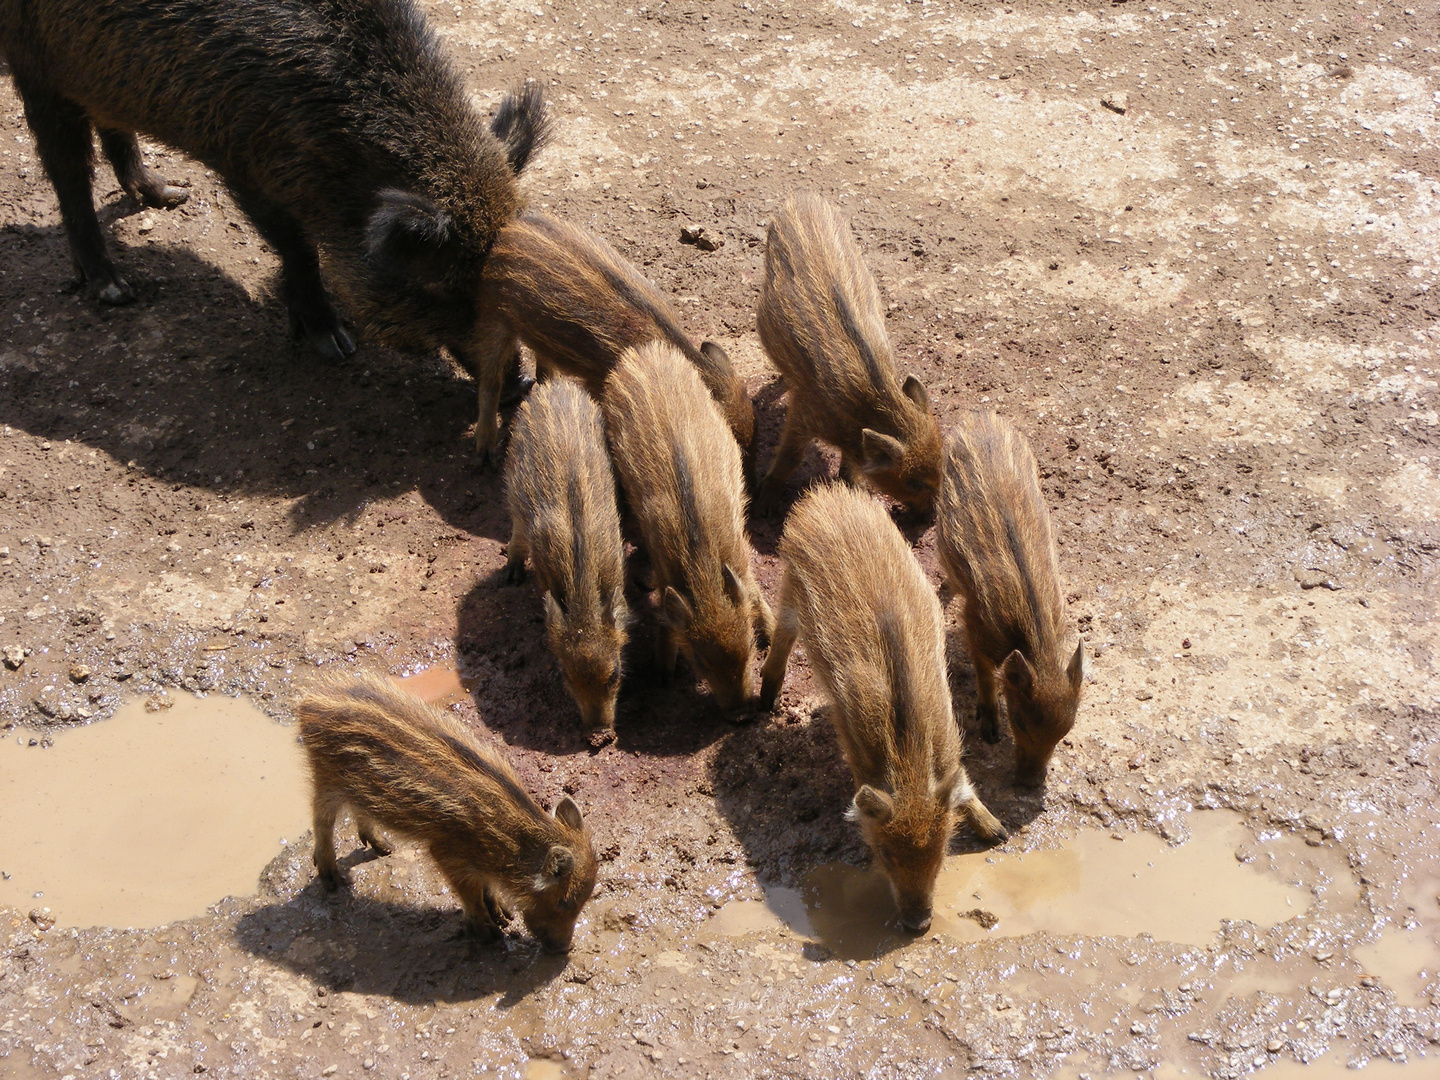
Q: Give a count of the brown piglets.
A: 7